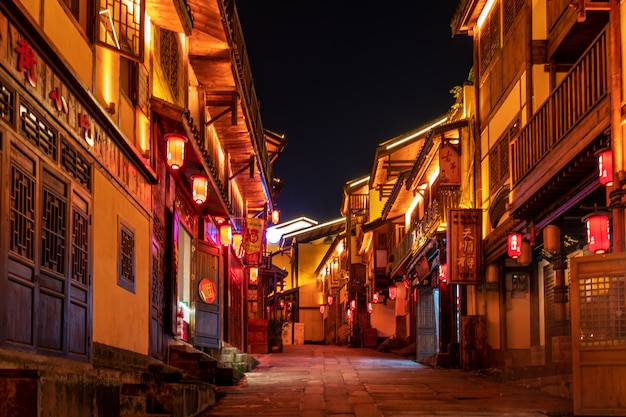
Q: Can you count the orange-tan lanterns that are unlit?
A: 3